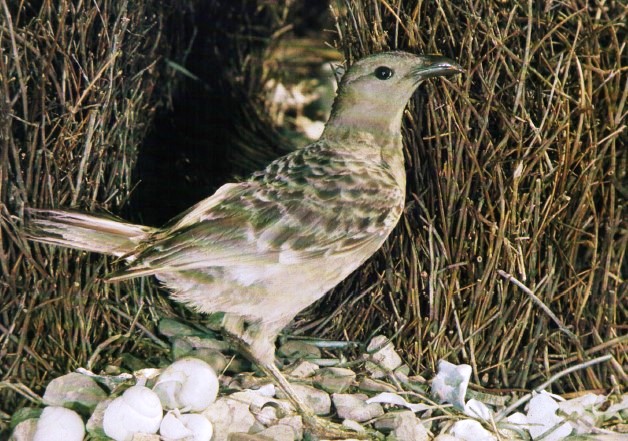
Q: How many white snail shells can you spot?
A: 4